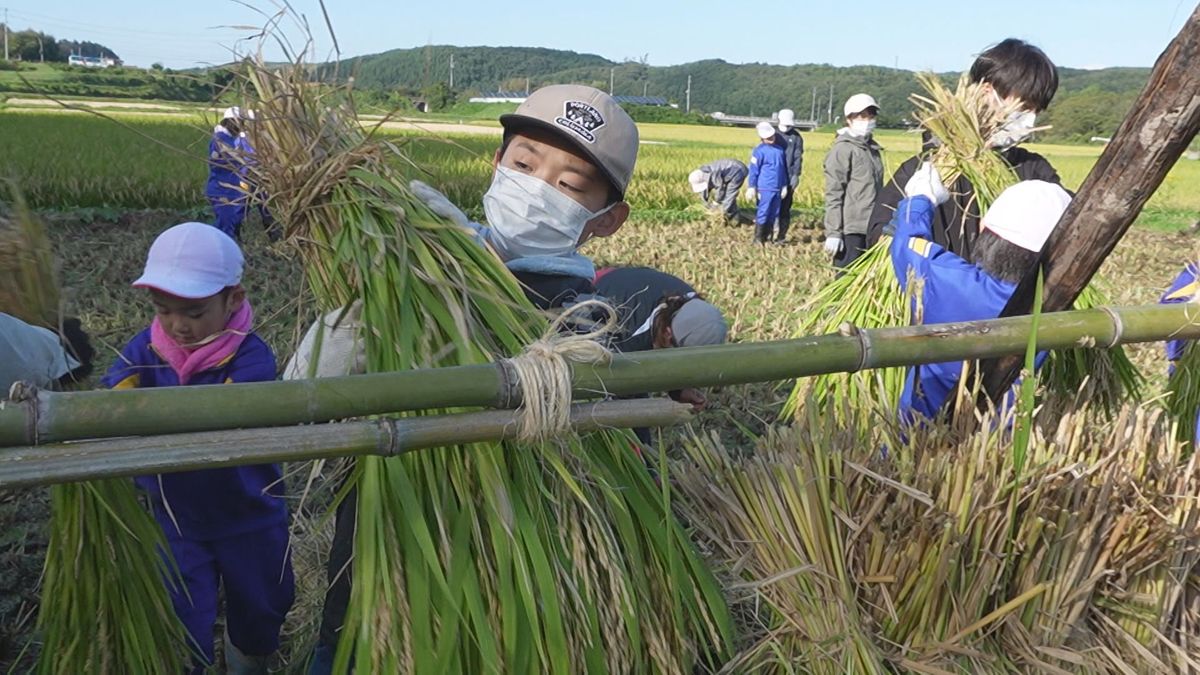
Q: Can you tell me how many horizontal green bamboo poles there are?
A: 2